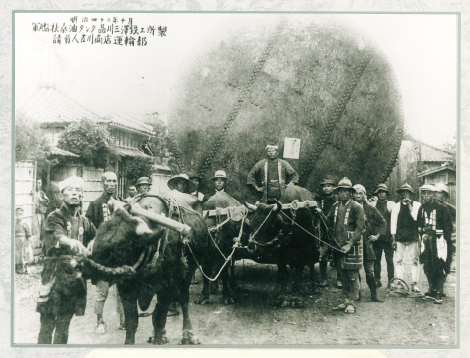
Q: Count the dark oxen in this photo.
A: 3